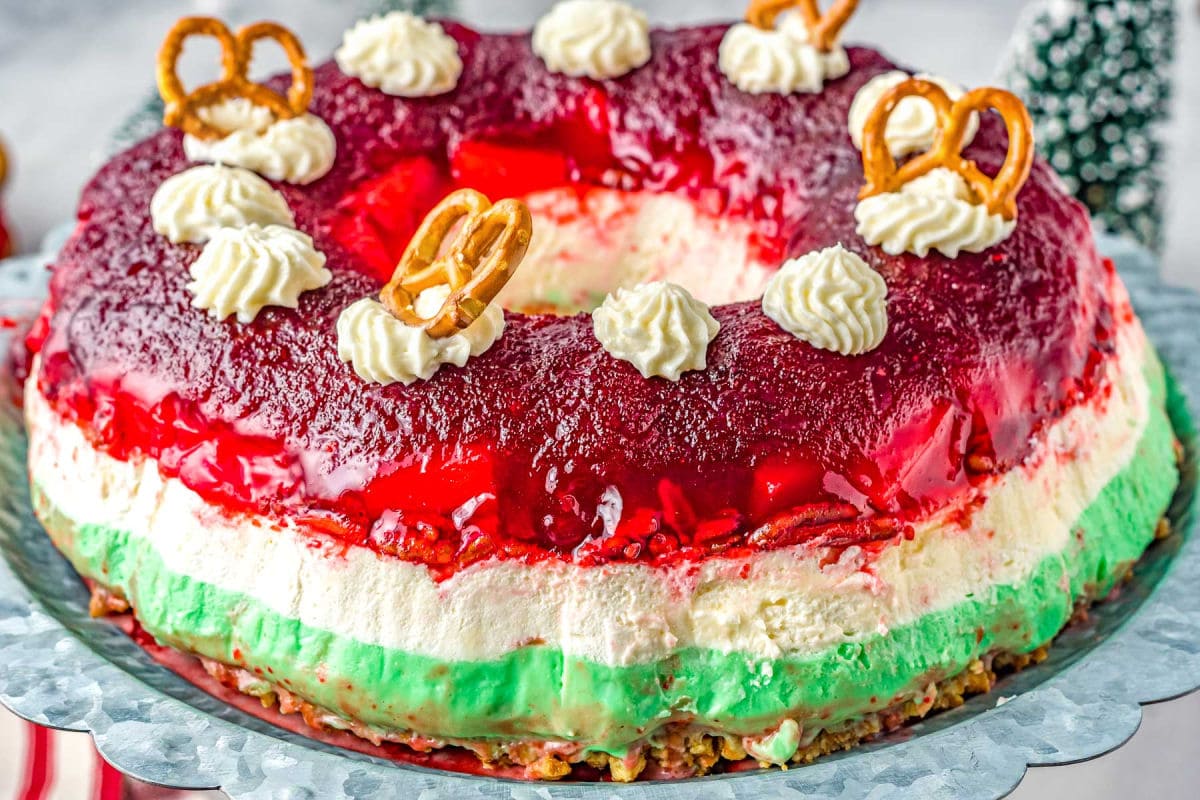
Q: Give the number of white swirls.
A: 11